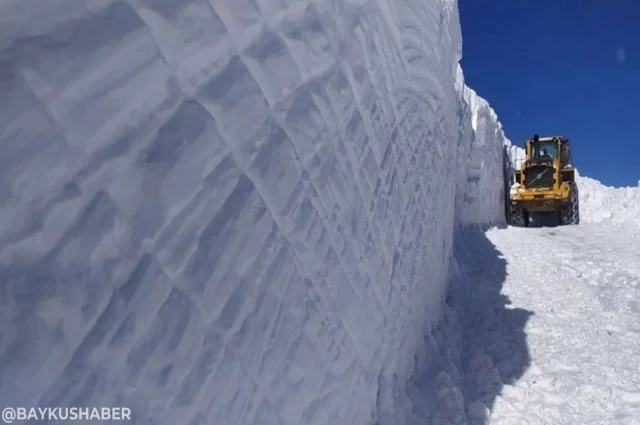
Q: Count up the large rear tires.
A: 2